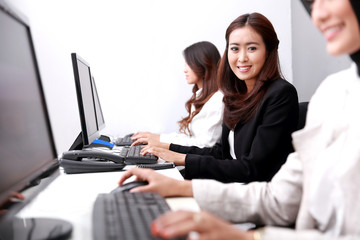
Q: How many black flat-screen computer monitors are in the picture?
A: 3